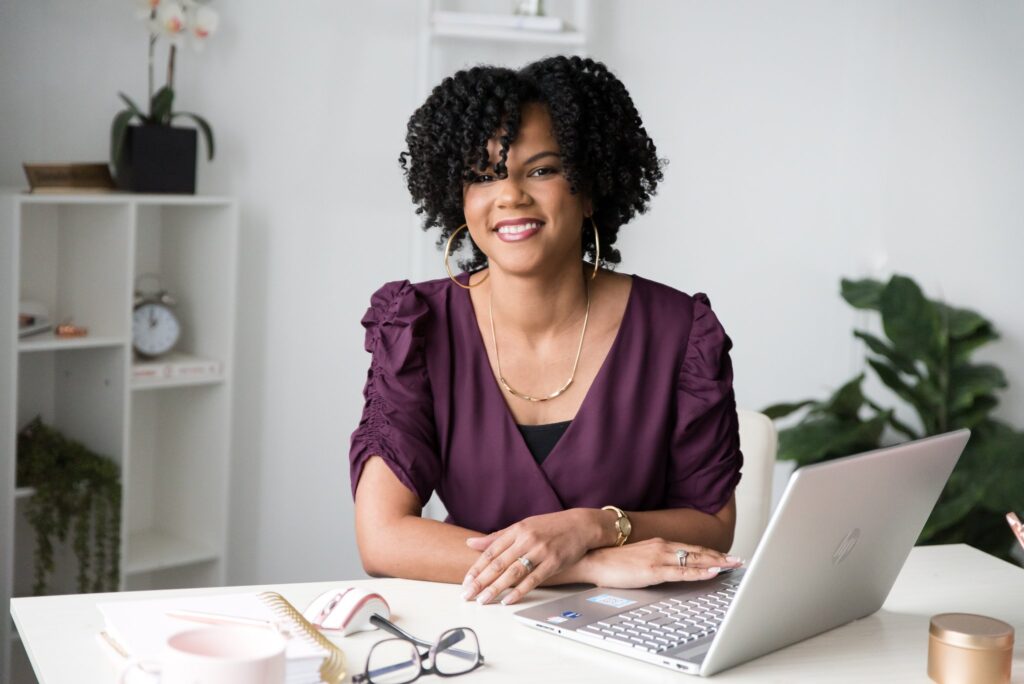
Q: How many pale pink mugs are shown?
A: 1